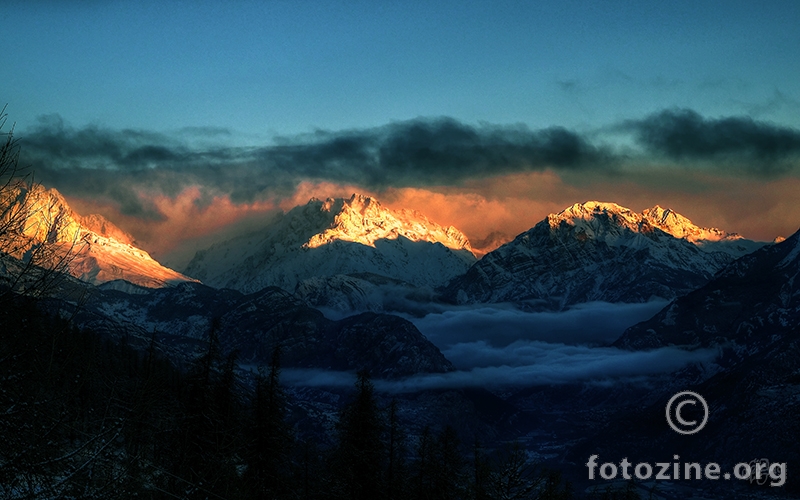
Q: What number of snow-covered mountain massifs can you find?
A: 3